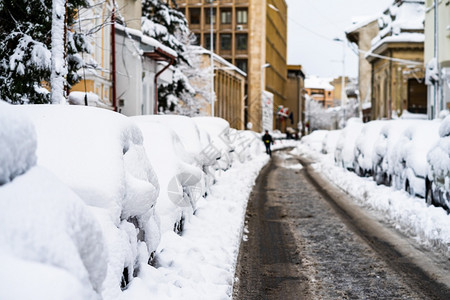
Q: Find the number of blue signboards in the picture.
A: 0